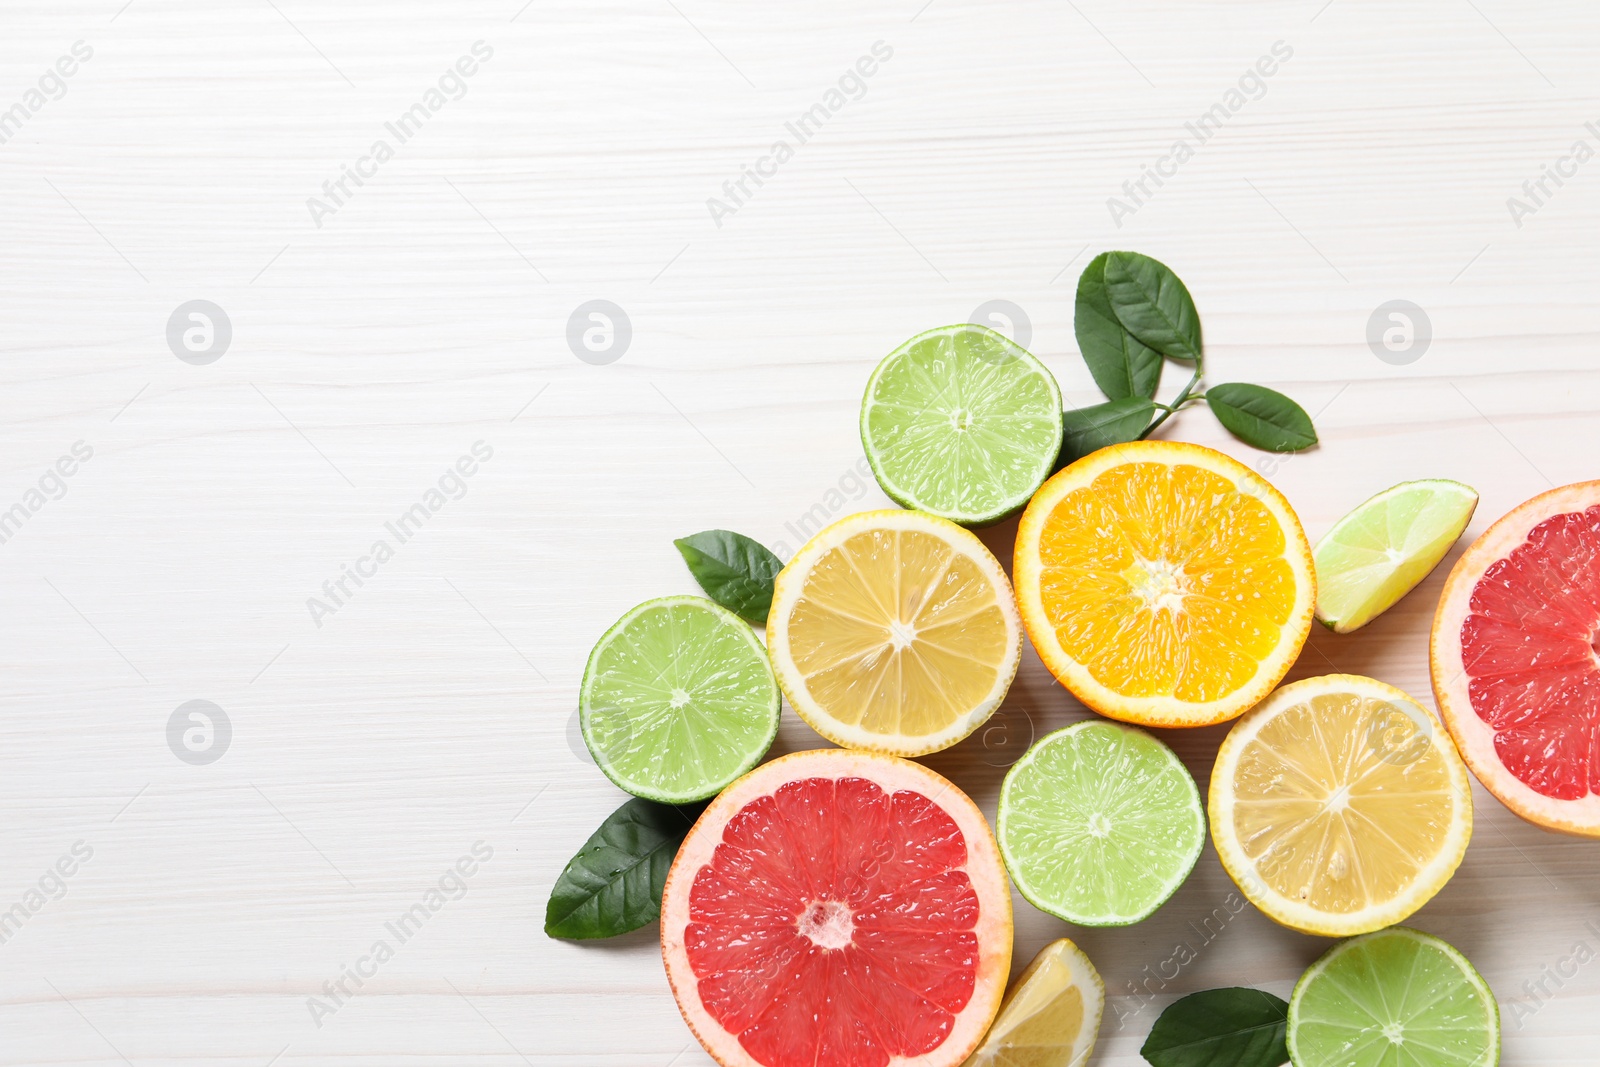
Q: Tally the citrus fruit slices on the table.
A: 11